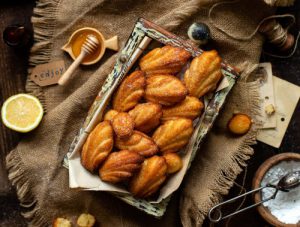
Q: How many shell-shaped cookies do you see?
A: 11